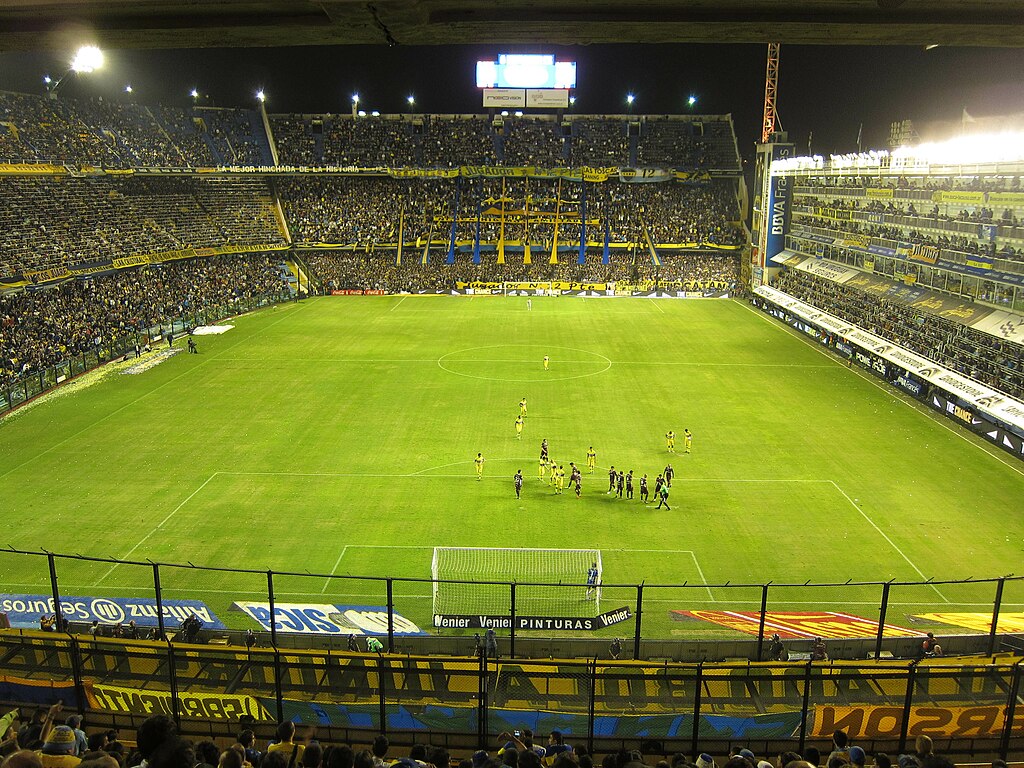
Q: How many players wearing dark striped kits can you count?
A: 10